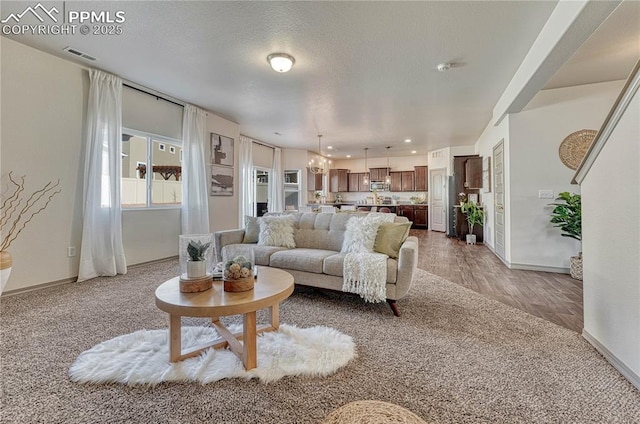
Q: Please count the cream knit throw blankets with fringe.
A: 1